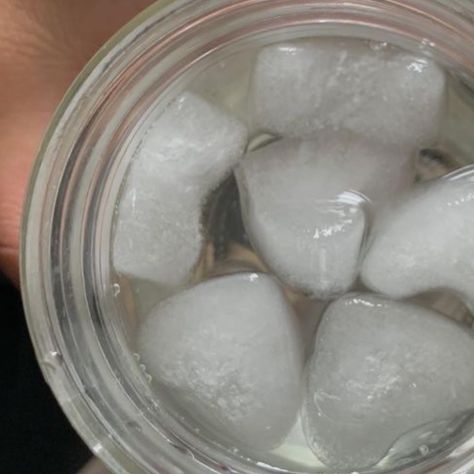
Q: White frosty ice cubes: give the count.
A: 6